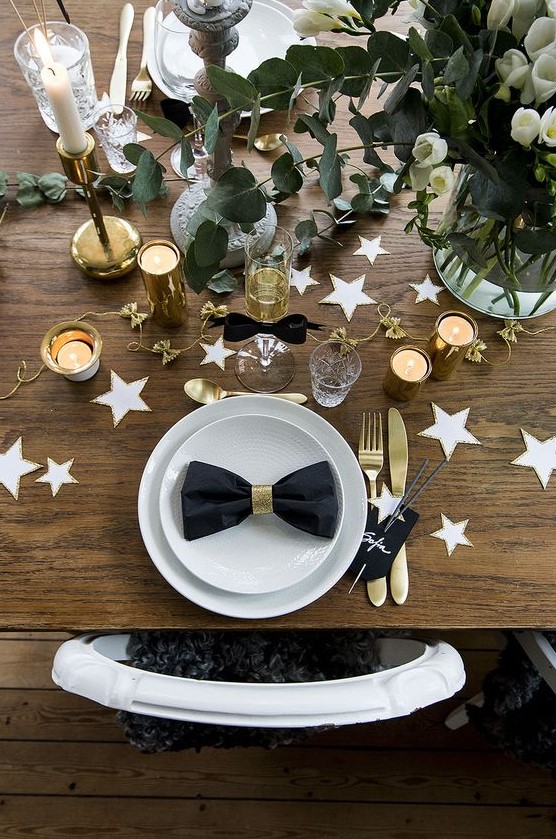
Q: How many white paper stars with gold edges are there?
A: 12